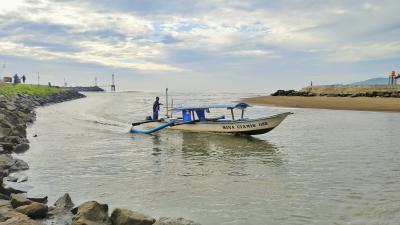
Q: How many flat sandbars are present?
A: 1